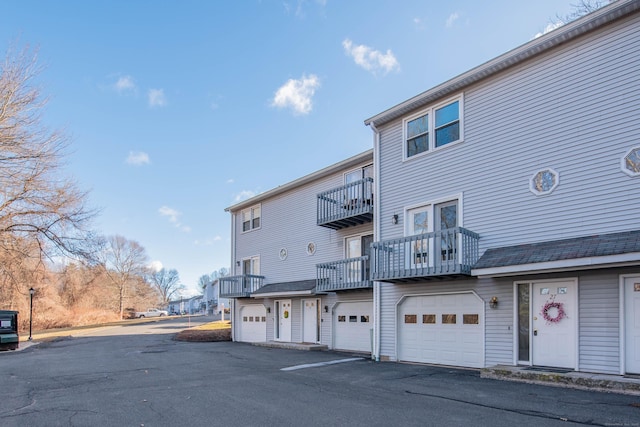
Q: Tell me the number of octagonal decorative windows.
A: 4